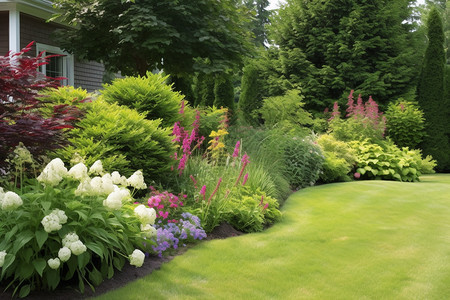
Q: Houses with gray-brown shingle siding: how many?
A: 1